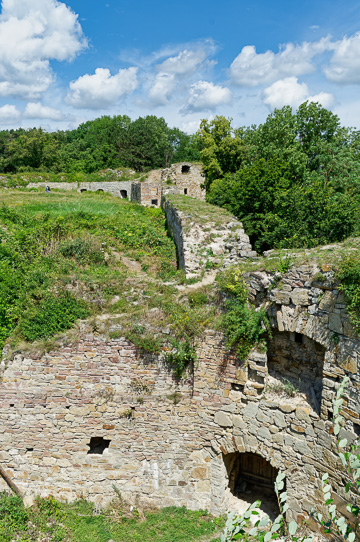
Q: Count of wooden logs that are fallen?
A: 1